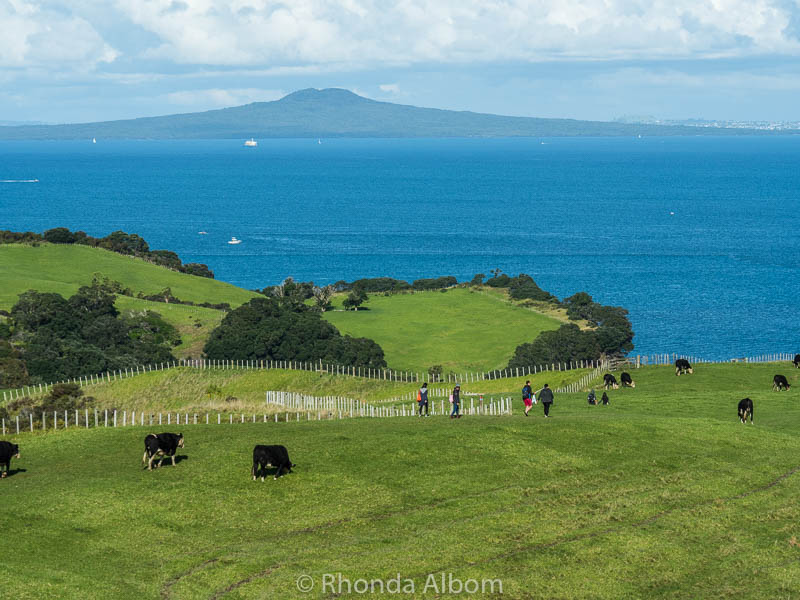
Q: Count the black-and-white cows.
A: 9